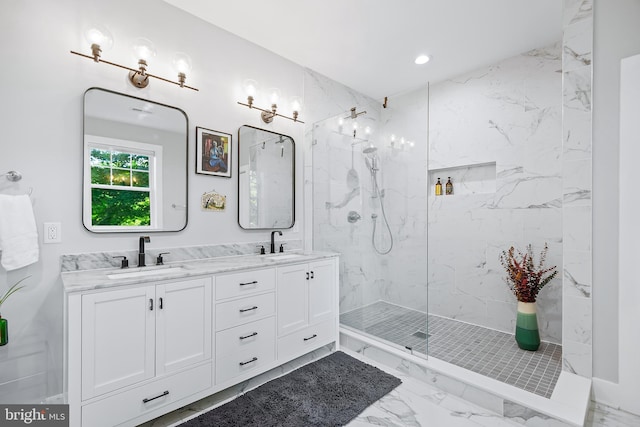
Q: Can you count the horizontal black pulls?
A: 6